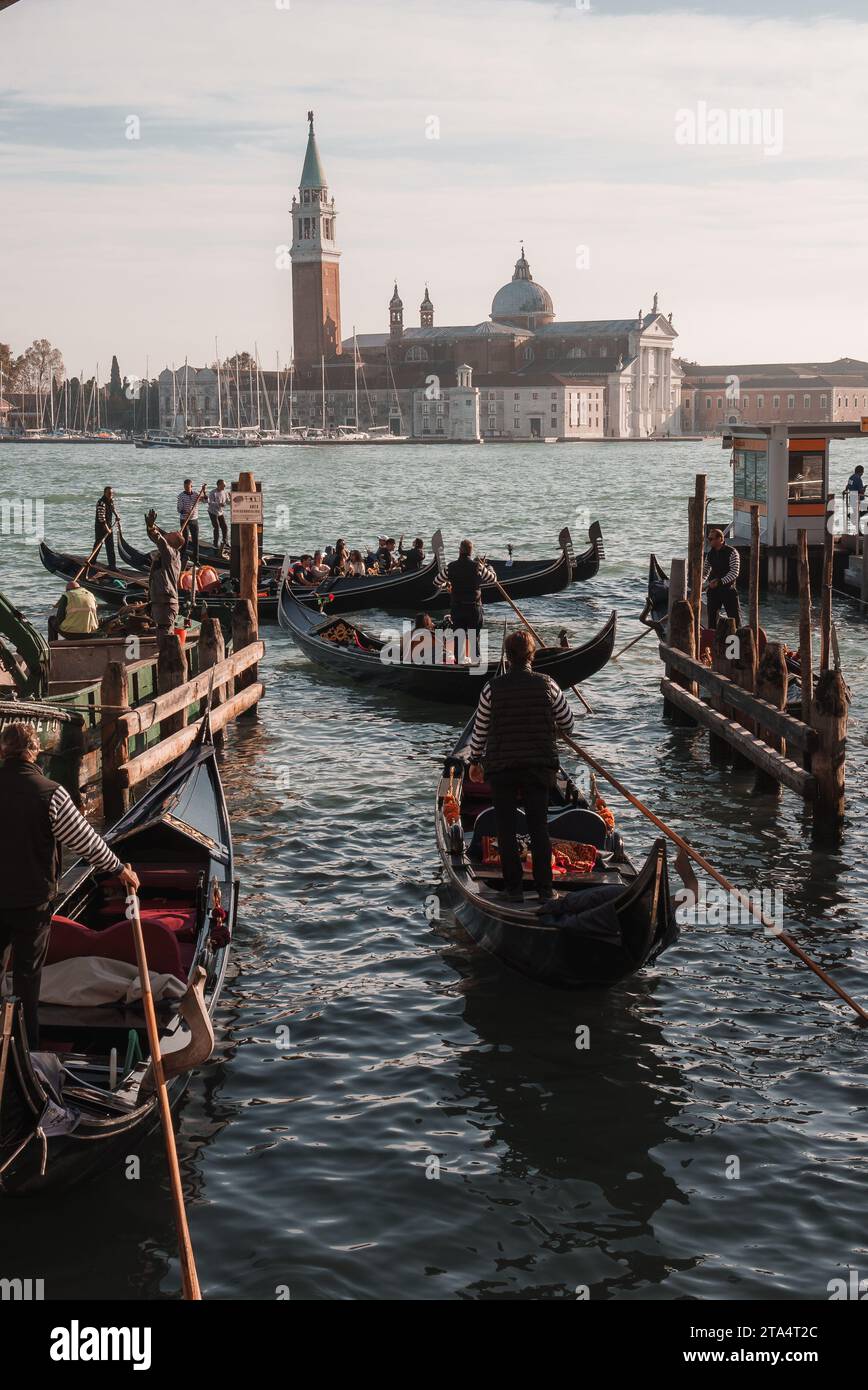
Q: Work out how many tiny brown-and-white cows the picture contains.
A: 0